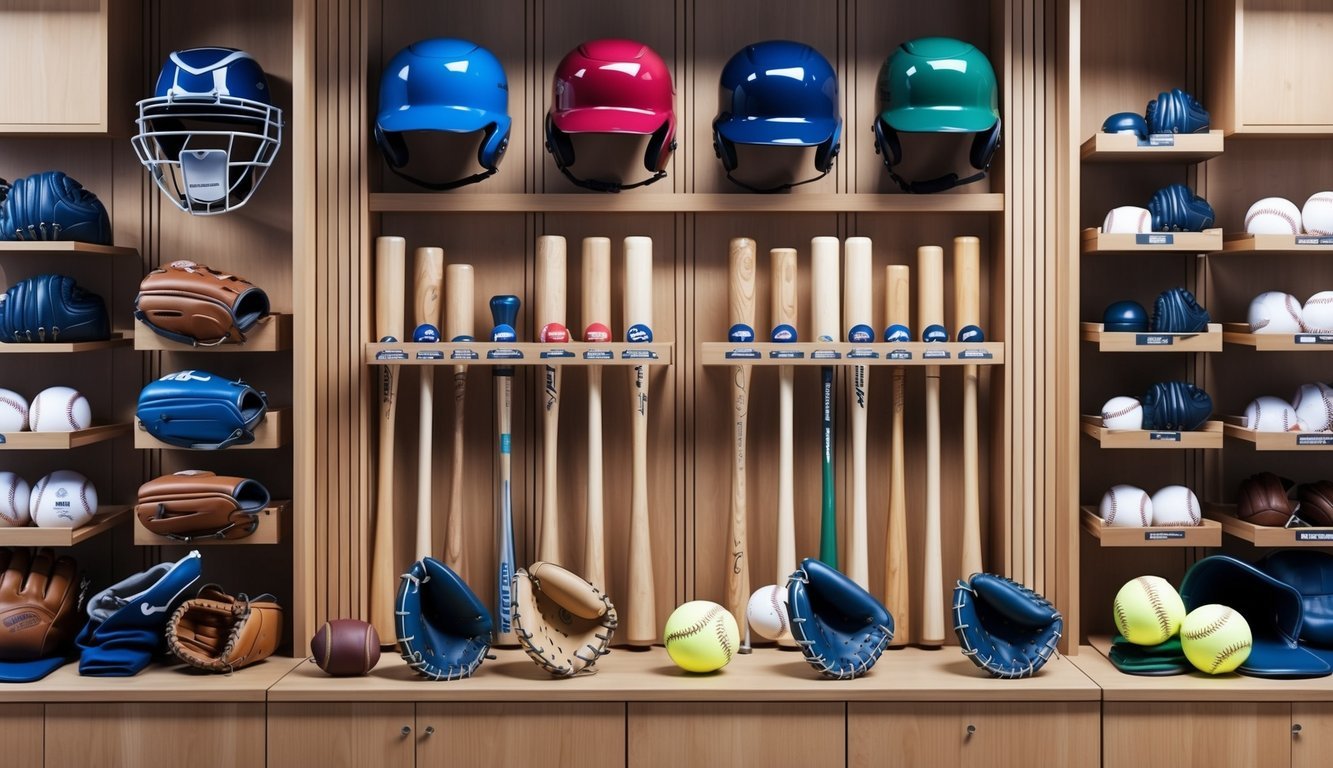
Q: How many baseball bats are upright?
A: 14